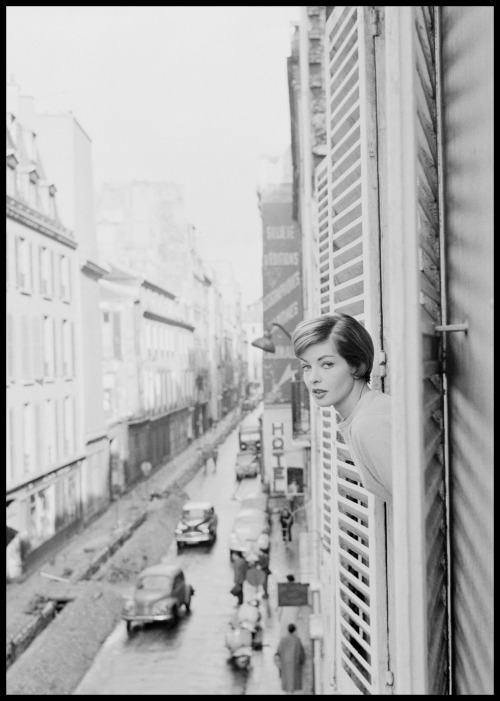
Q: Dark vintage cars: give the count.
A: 2